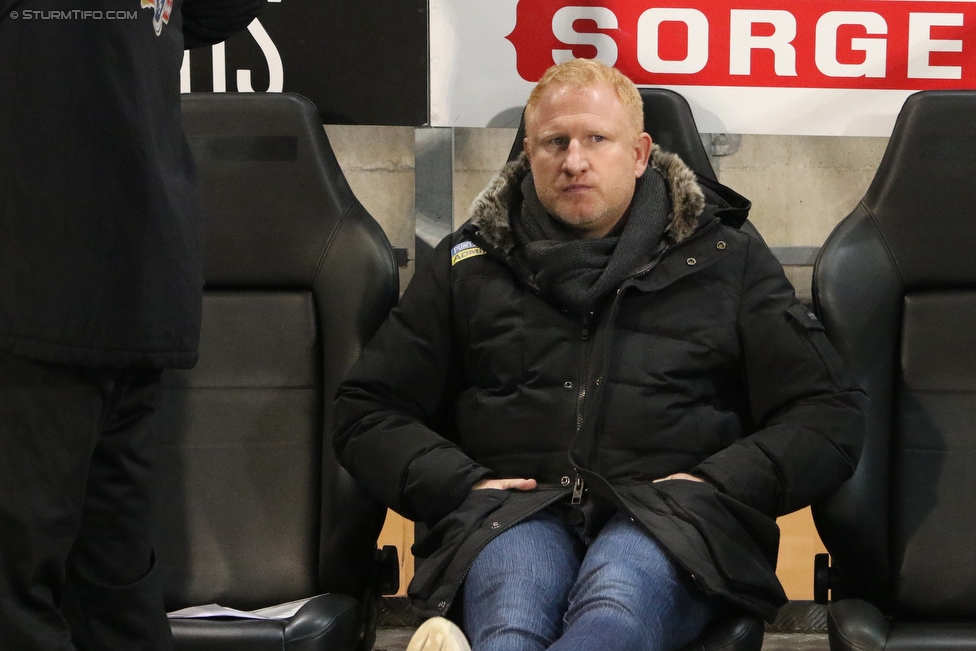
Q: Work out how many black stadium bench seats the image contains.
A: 3